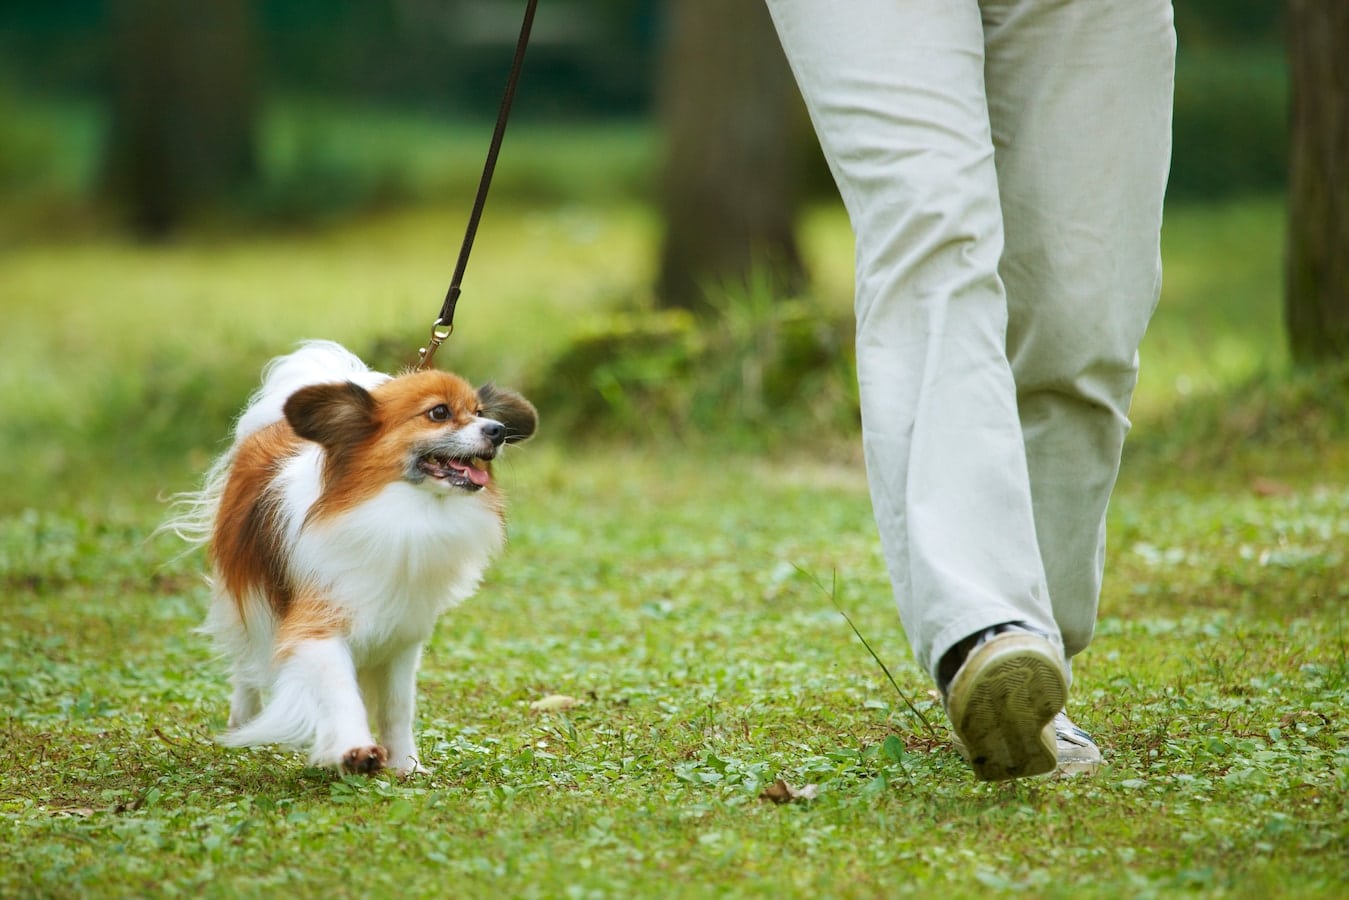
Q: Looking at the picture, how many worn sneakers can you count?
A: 2